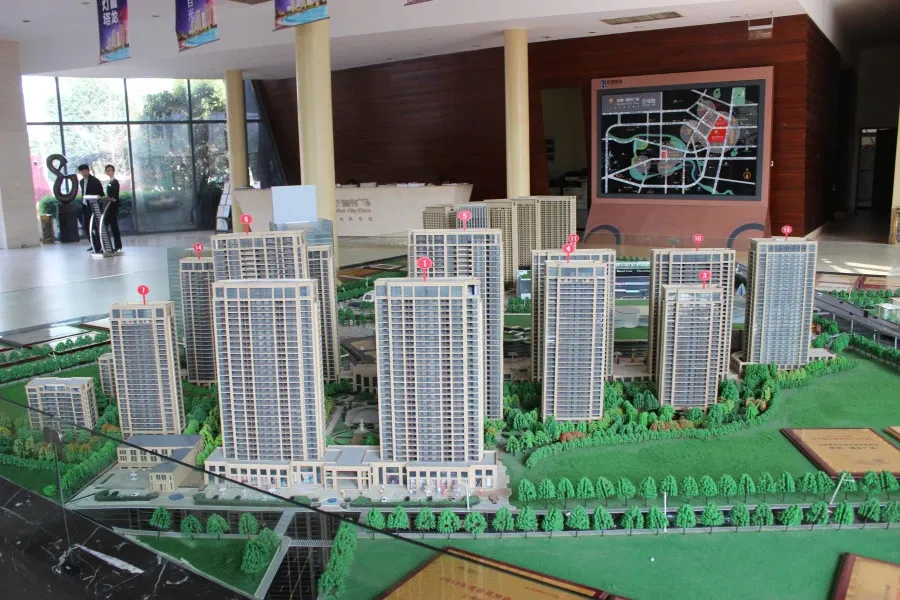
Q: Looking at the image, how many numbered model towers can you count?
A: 10